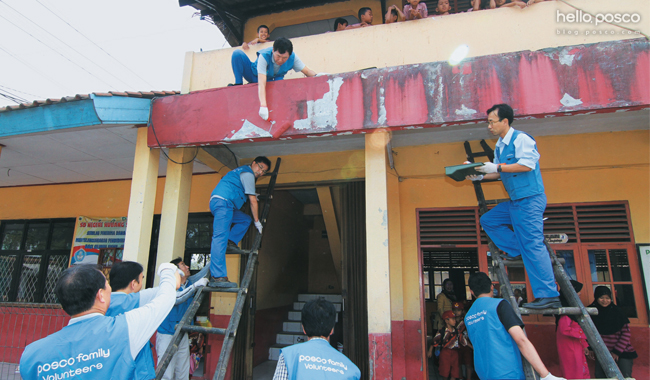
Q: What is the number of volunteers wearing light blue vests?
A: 8